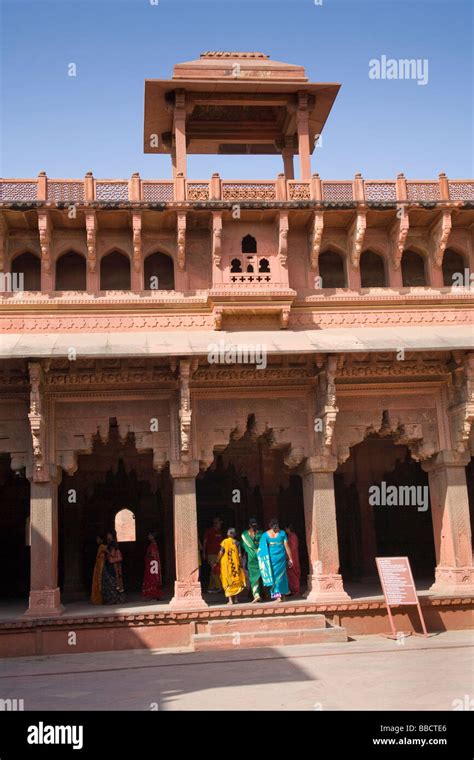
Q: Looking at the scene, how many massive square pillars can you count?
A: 4